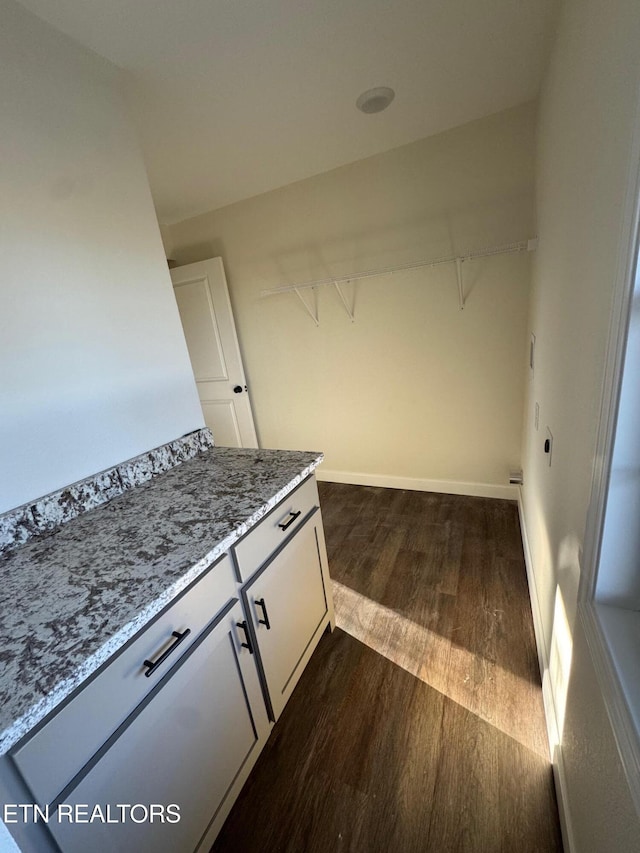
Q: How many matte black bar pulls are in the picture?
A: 4